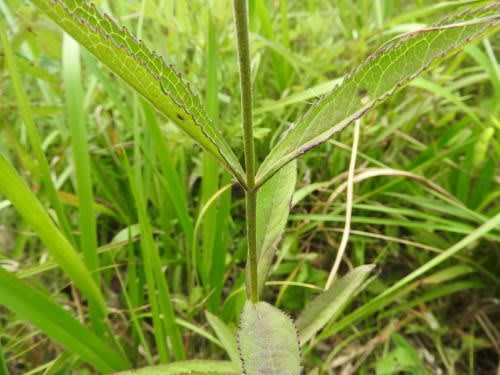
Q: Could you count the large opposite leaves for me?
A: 2